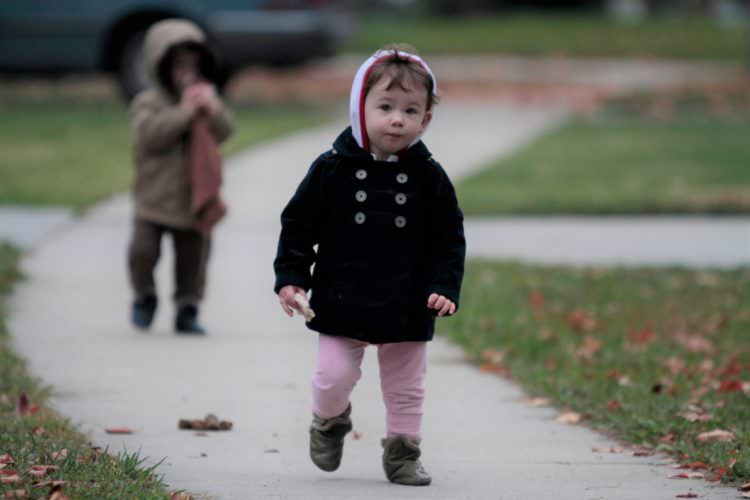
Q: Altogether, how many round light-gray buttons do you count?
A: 6